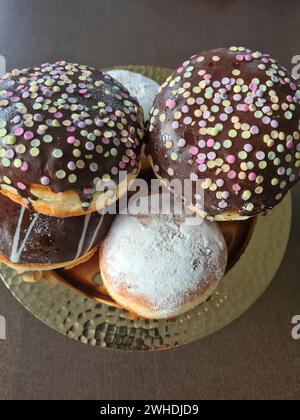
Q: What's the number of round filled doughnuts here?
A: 5